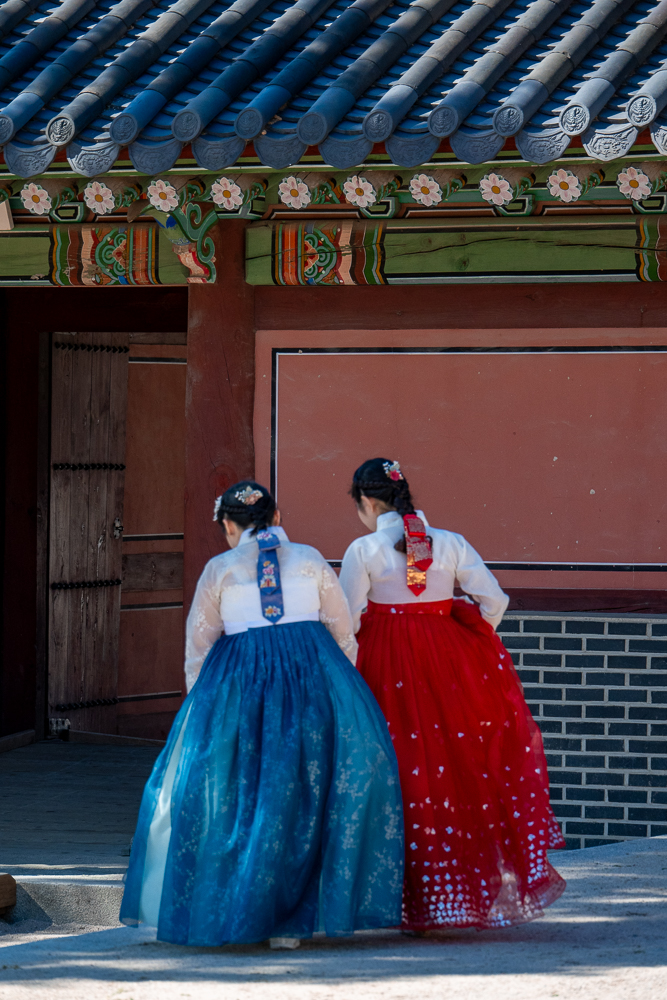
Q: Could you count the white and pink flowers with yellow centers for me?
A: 10